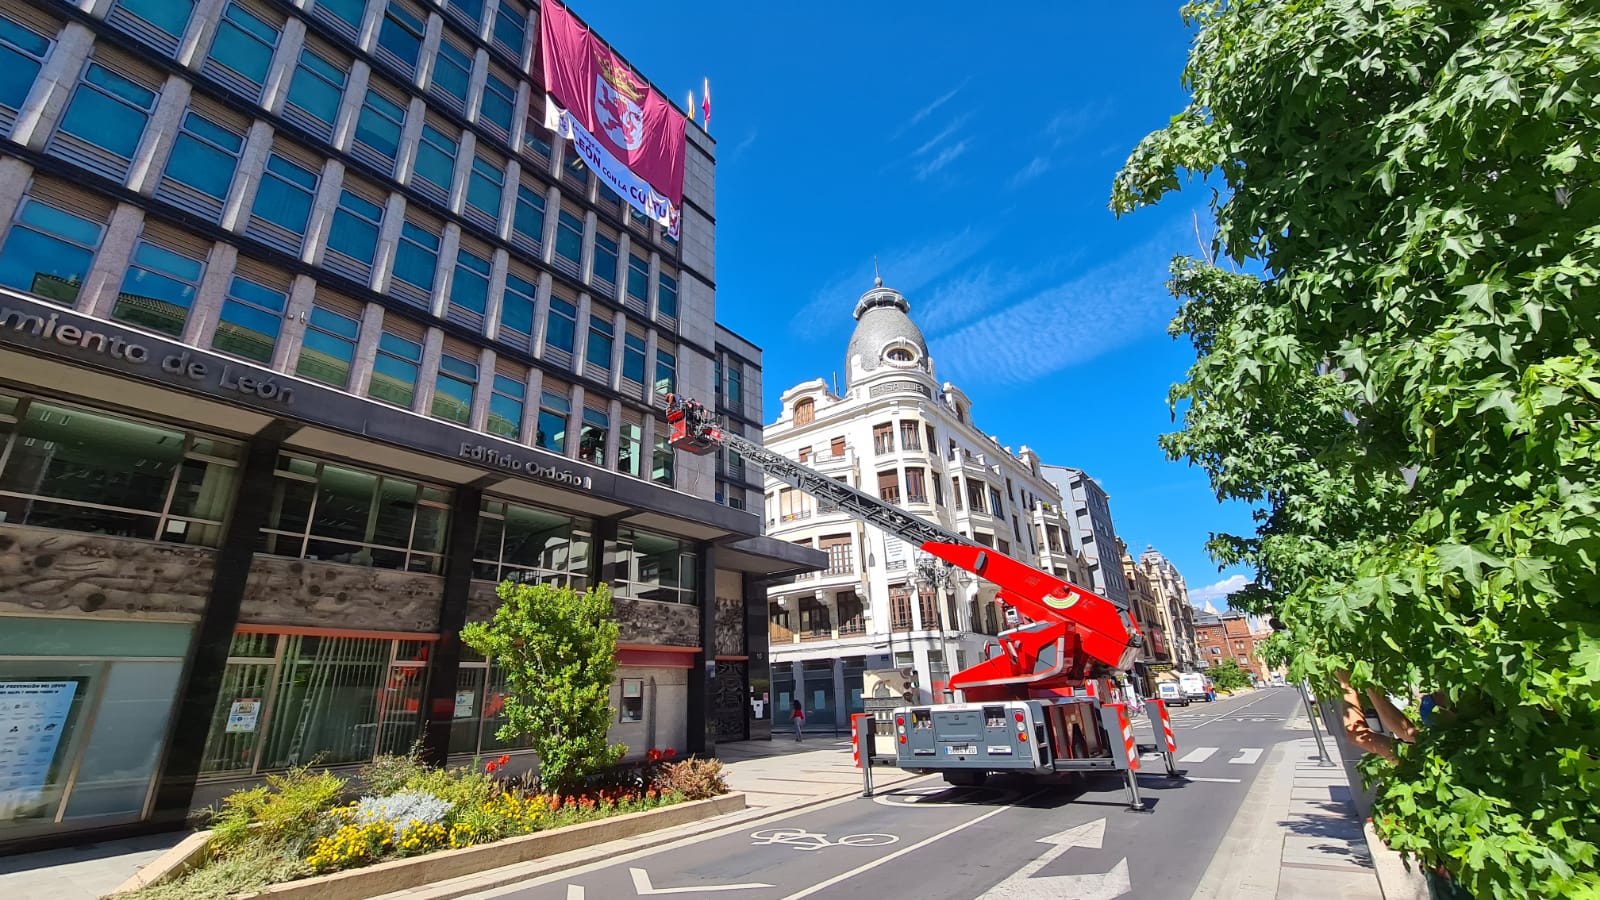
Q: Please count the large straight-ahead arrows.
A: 1